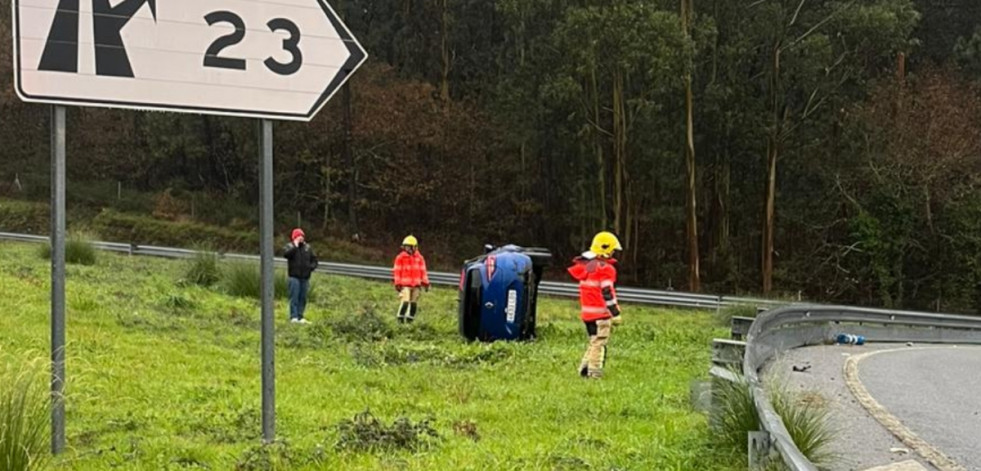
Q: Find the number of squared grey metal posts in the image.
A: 2